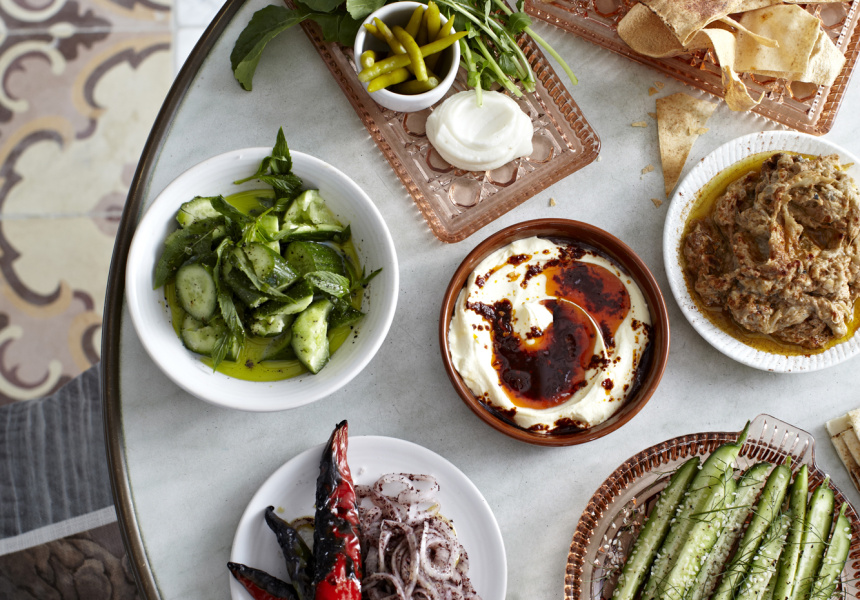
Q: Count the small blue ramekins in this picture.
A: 0